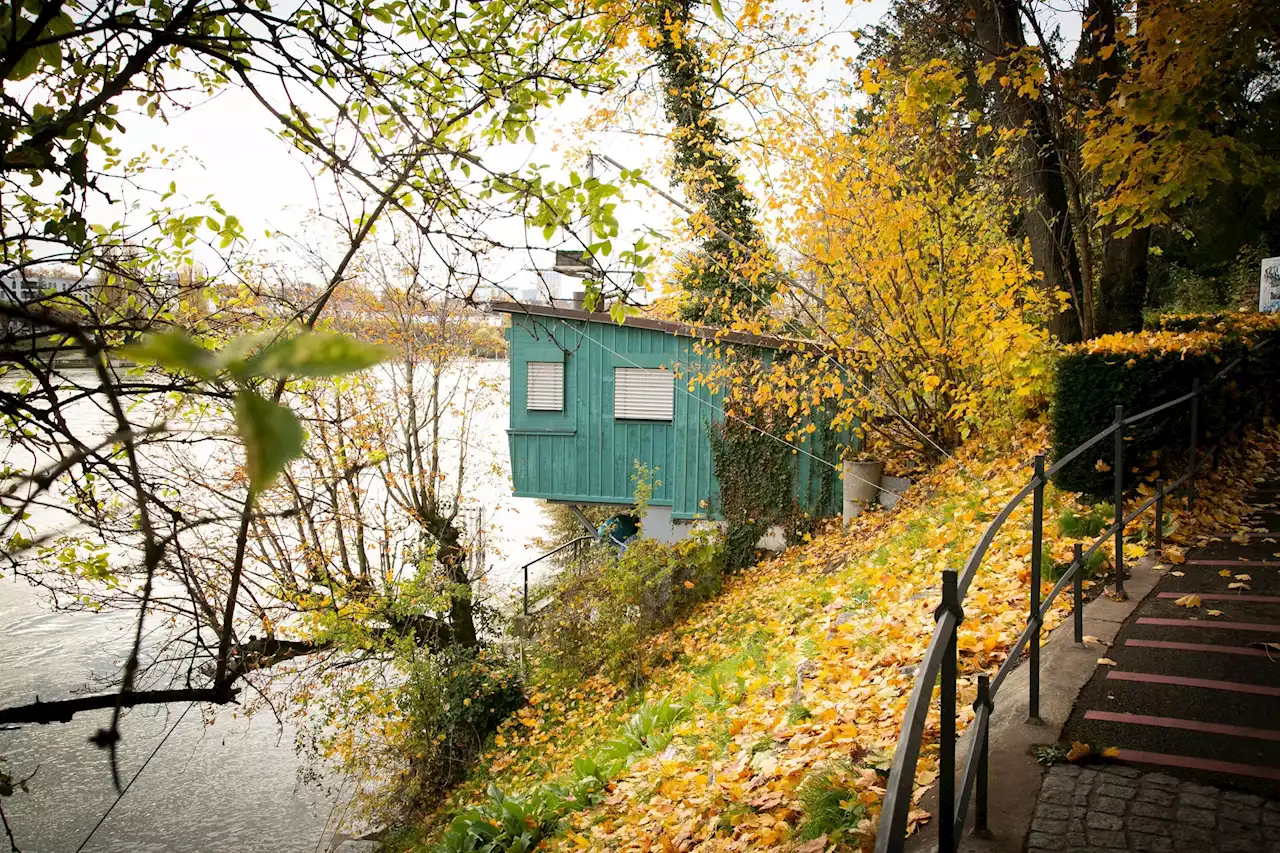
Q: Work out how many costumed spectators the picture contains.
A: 0